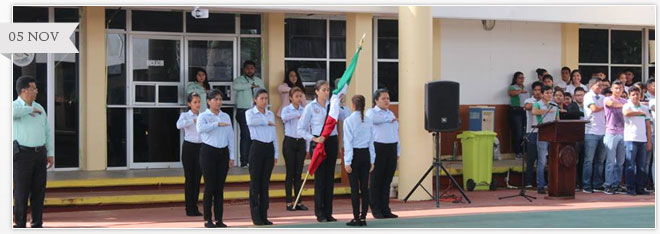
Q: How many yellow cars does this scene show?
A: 0